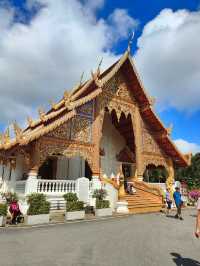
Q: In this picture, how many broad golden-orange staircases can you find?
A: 1